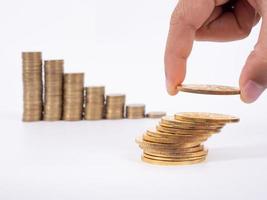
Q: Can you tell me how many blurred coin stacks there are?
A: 7